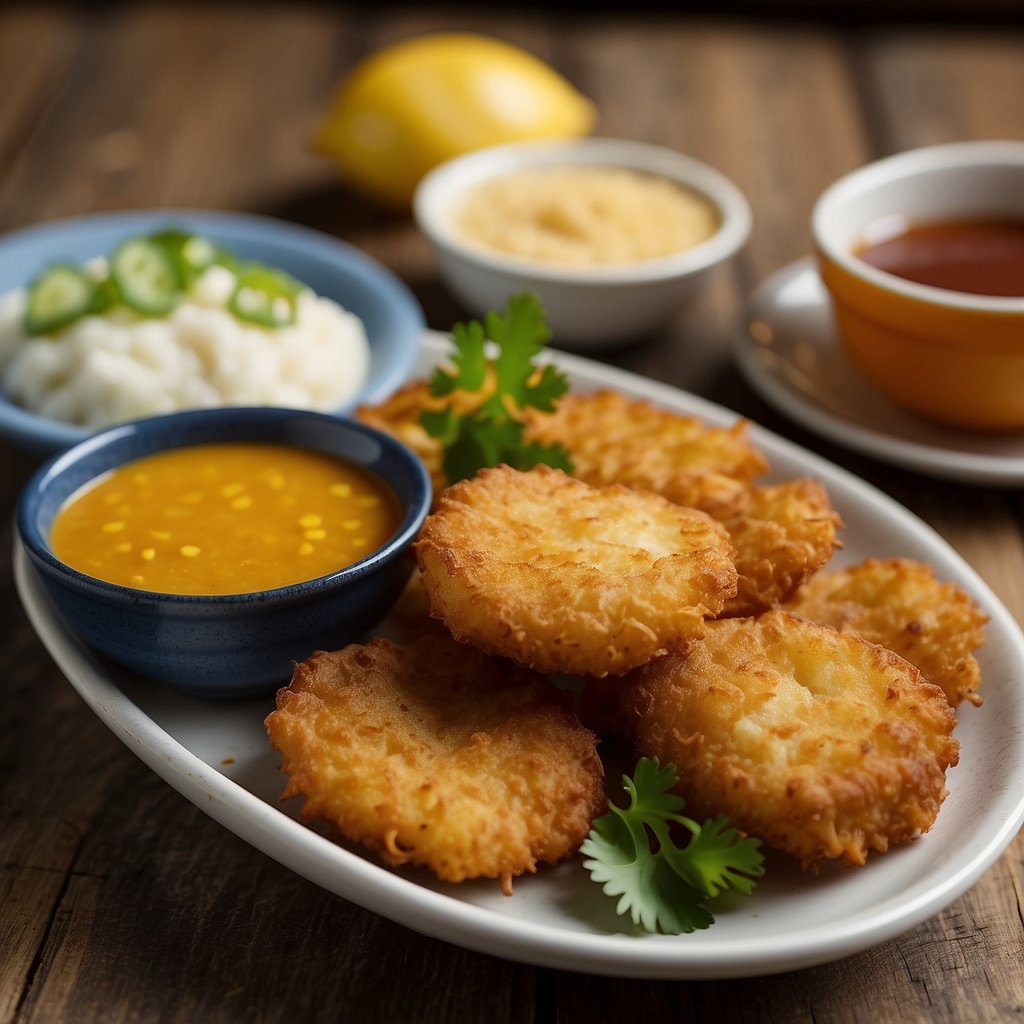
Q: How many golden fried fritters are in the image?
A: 7